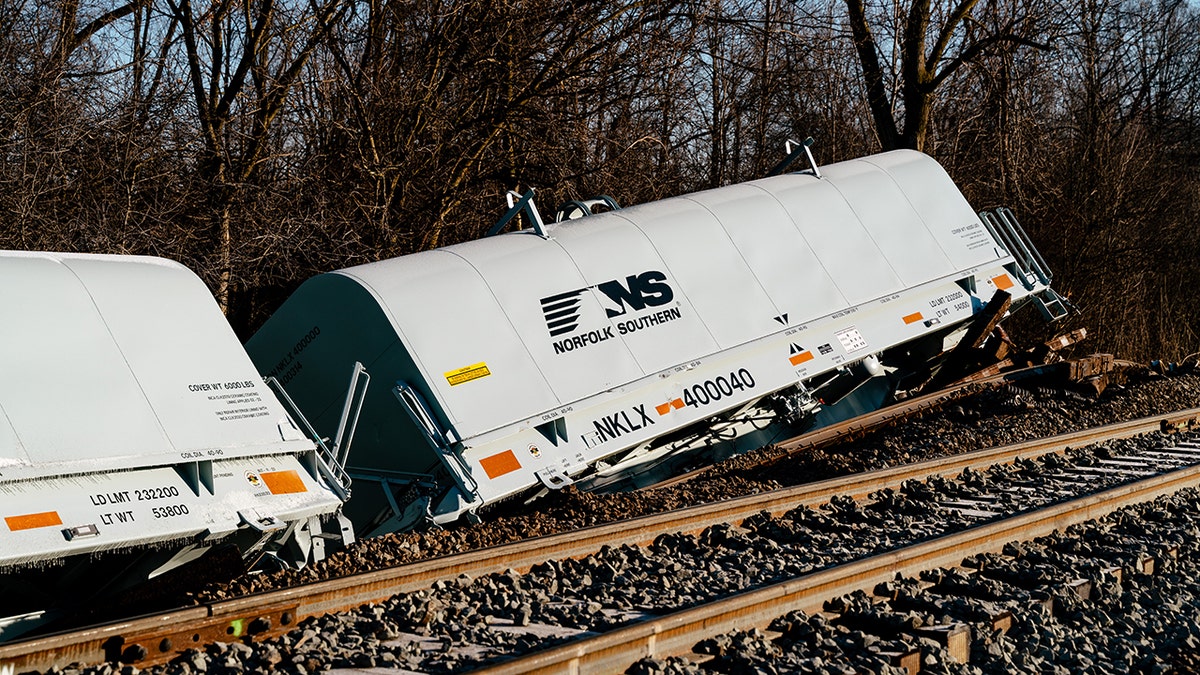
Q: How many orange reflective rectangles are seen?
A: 7